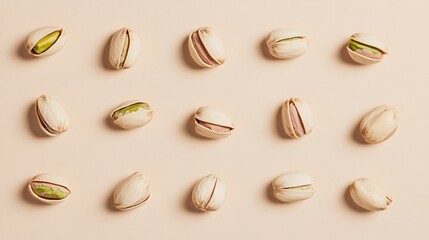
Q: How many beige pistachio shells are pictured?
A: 15